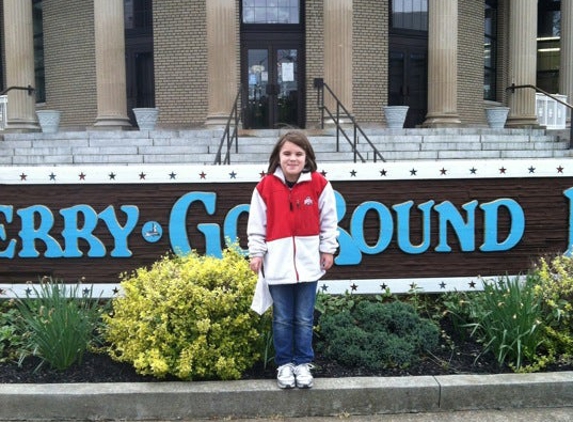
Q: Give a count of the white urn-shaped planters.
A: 4